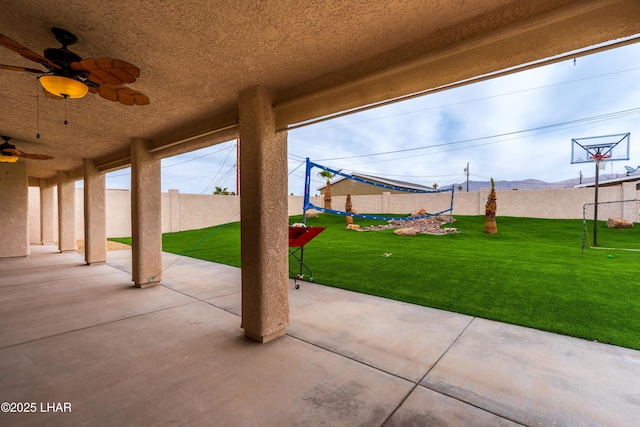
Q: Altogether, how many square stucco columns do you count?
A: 5